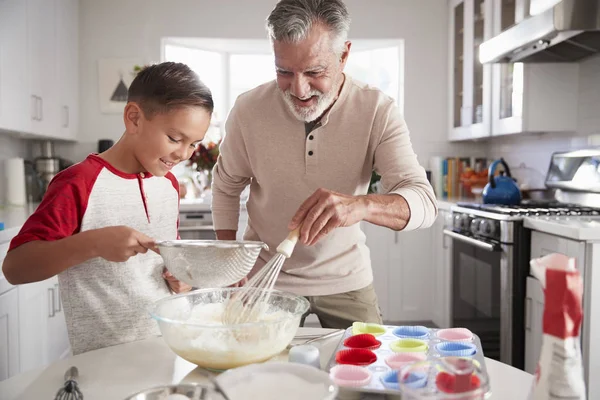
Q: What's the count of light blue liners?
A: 3